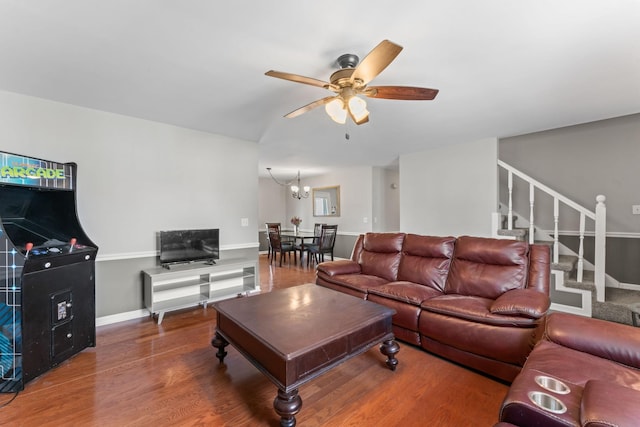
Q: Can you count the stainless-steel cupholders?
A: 2